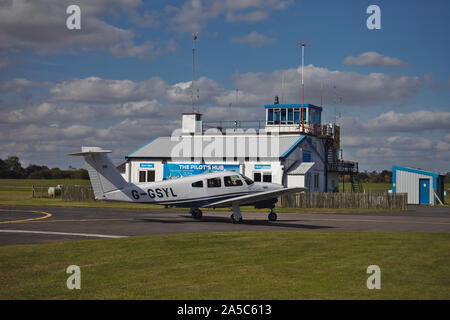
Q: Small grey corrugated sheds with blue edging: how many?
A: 1